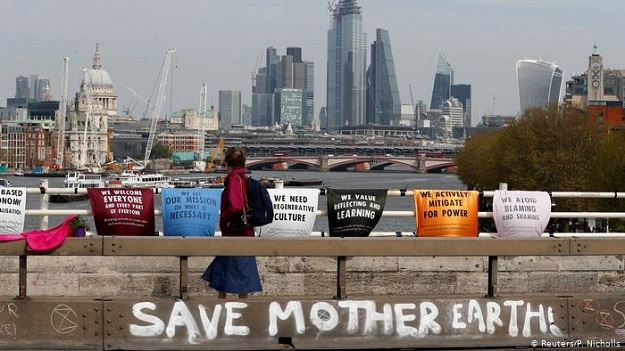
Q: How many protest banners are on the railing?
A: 7